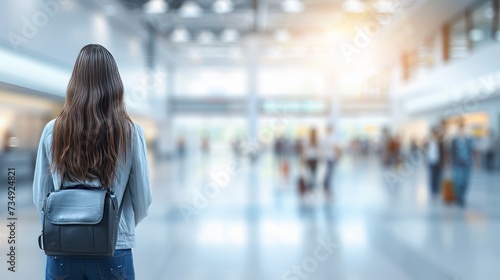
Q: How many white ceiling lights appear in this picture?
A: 10